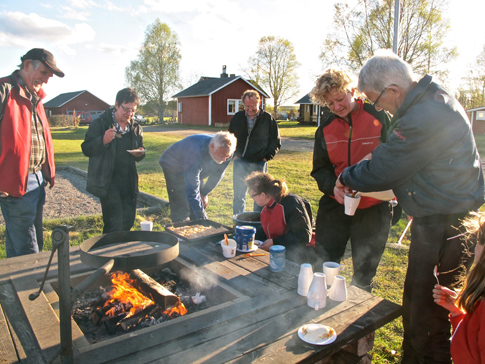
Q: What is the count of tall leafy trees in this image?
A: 3